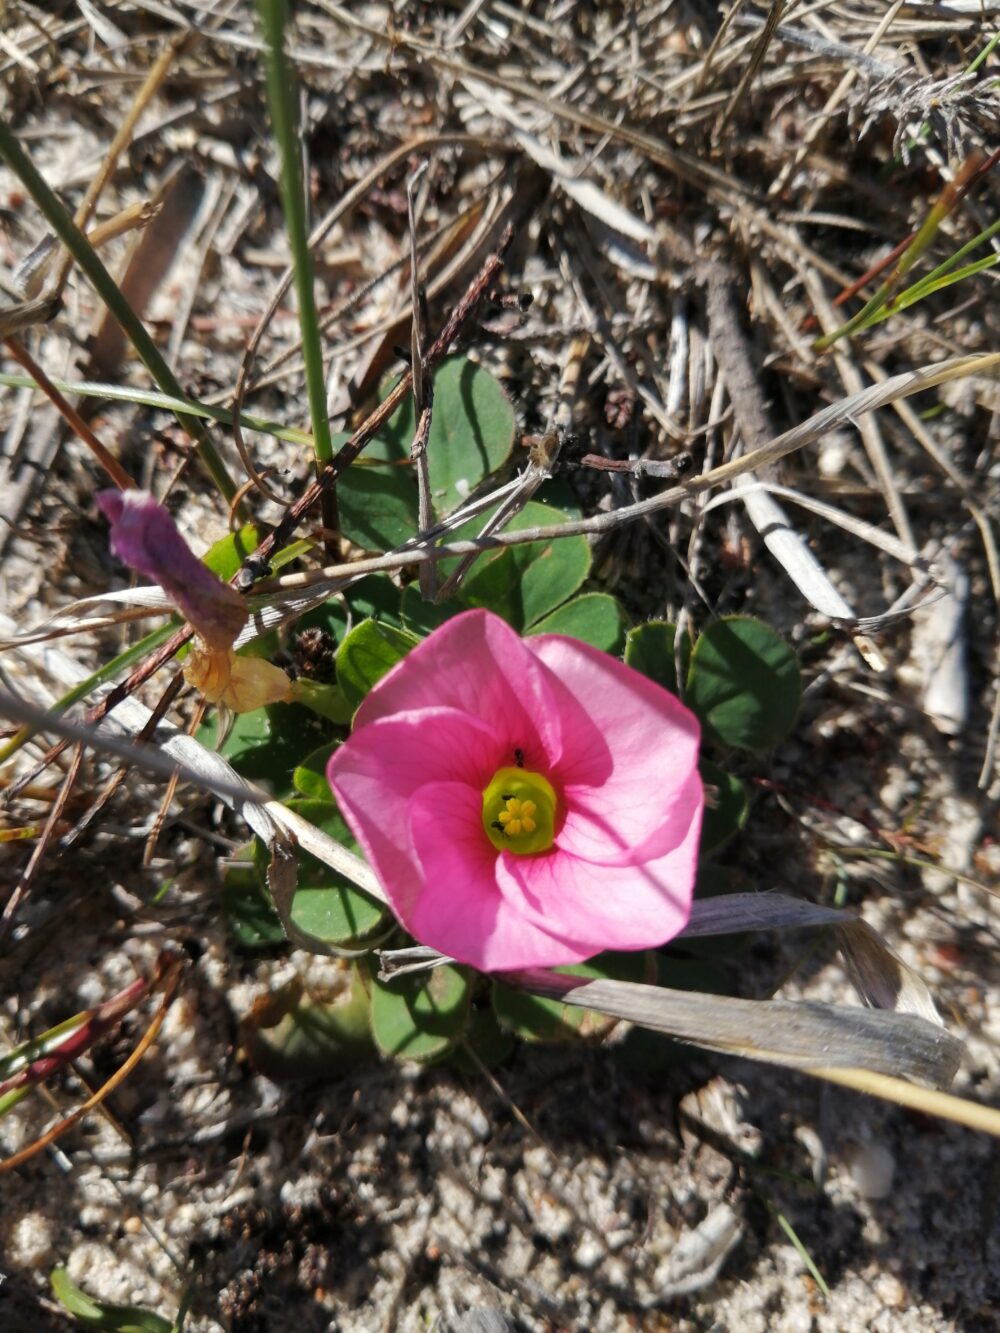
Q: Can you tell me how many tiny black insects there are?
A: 3